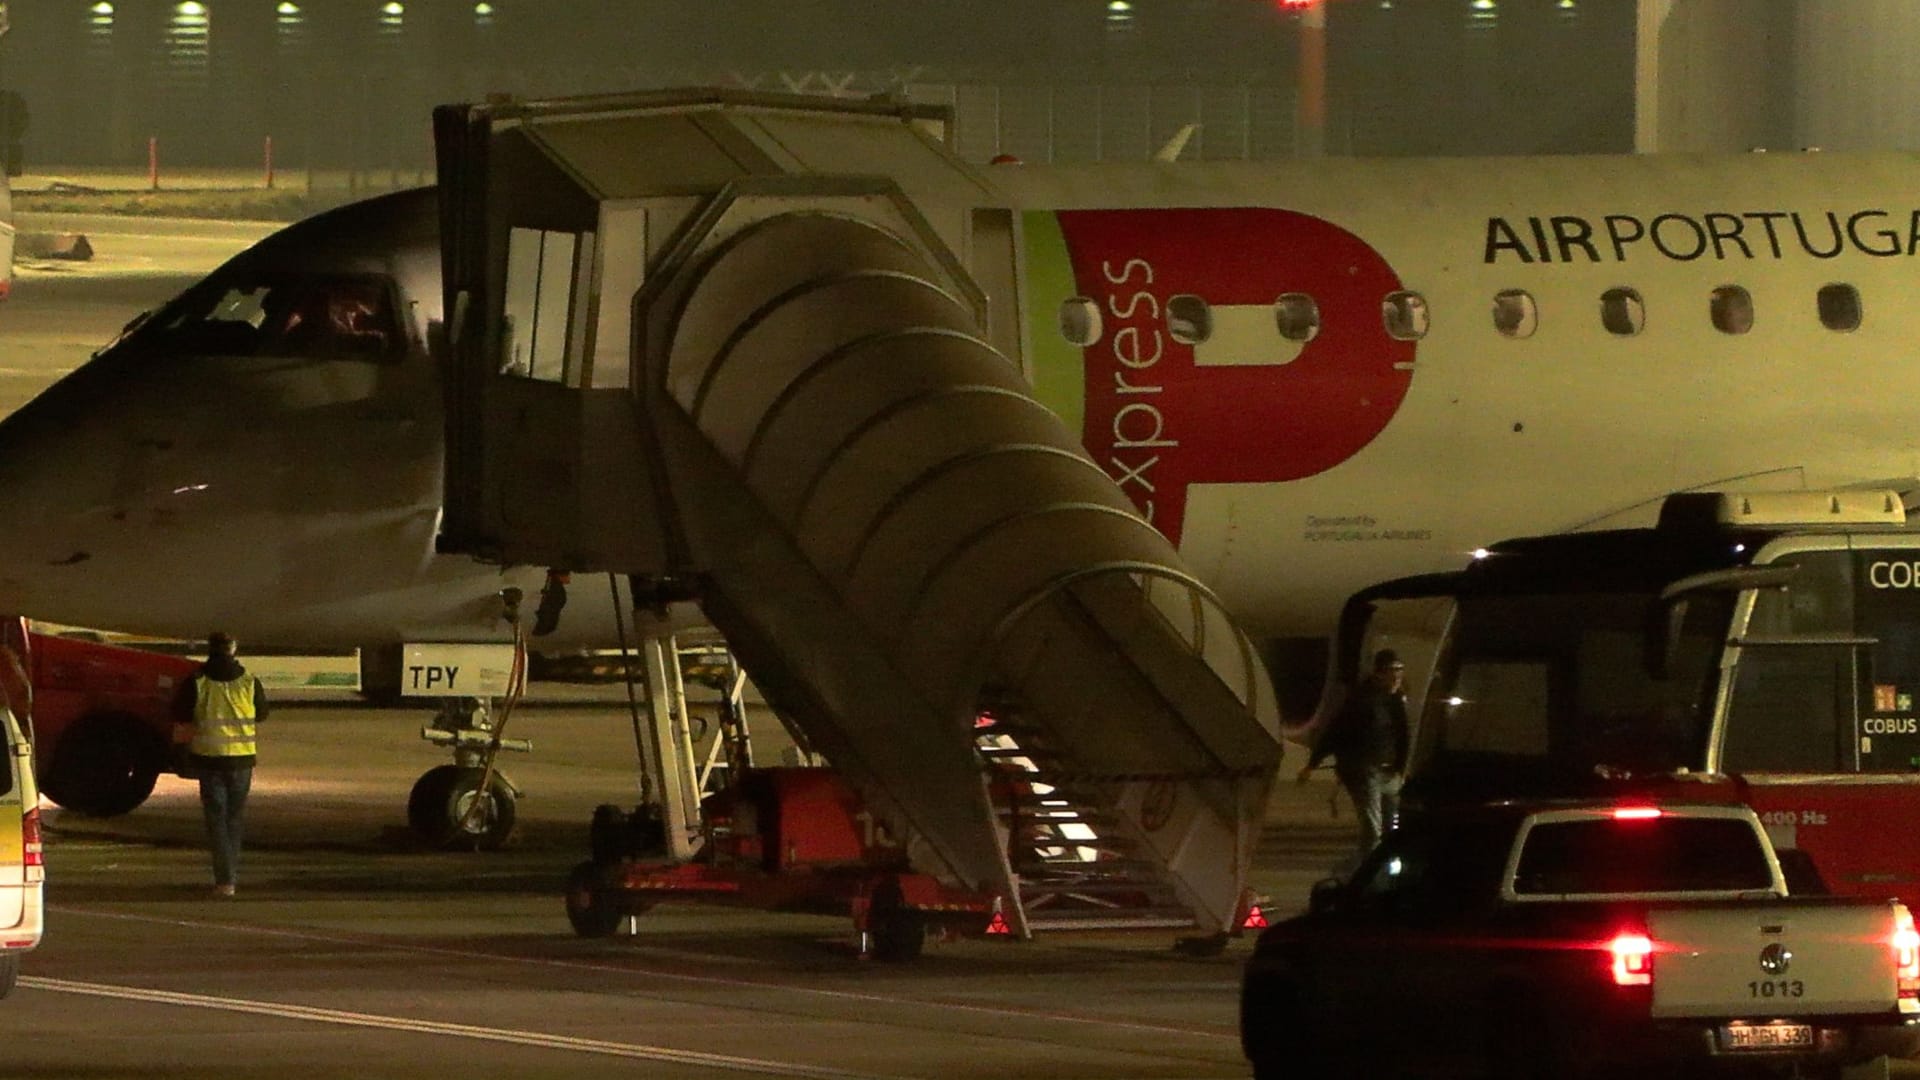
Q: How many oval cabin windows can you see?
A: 8